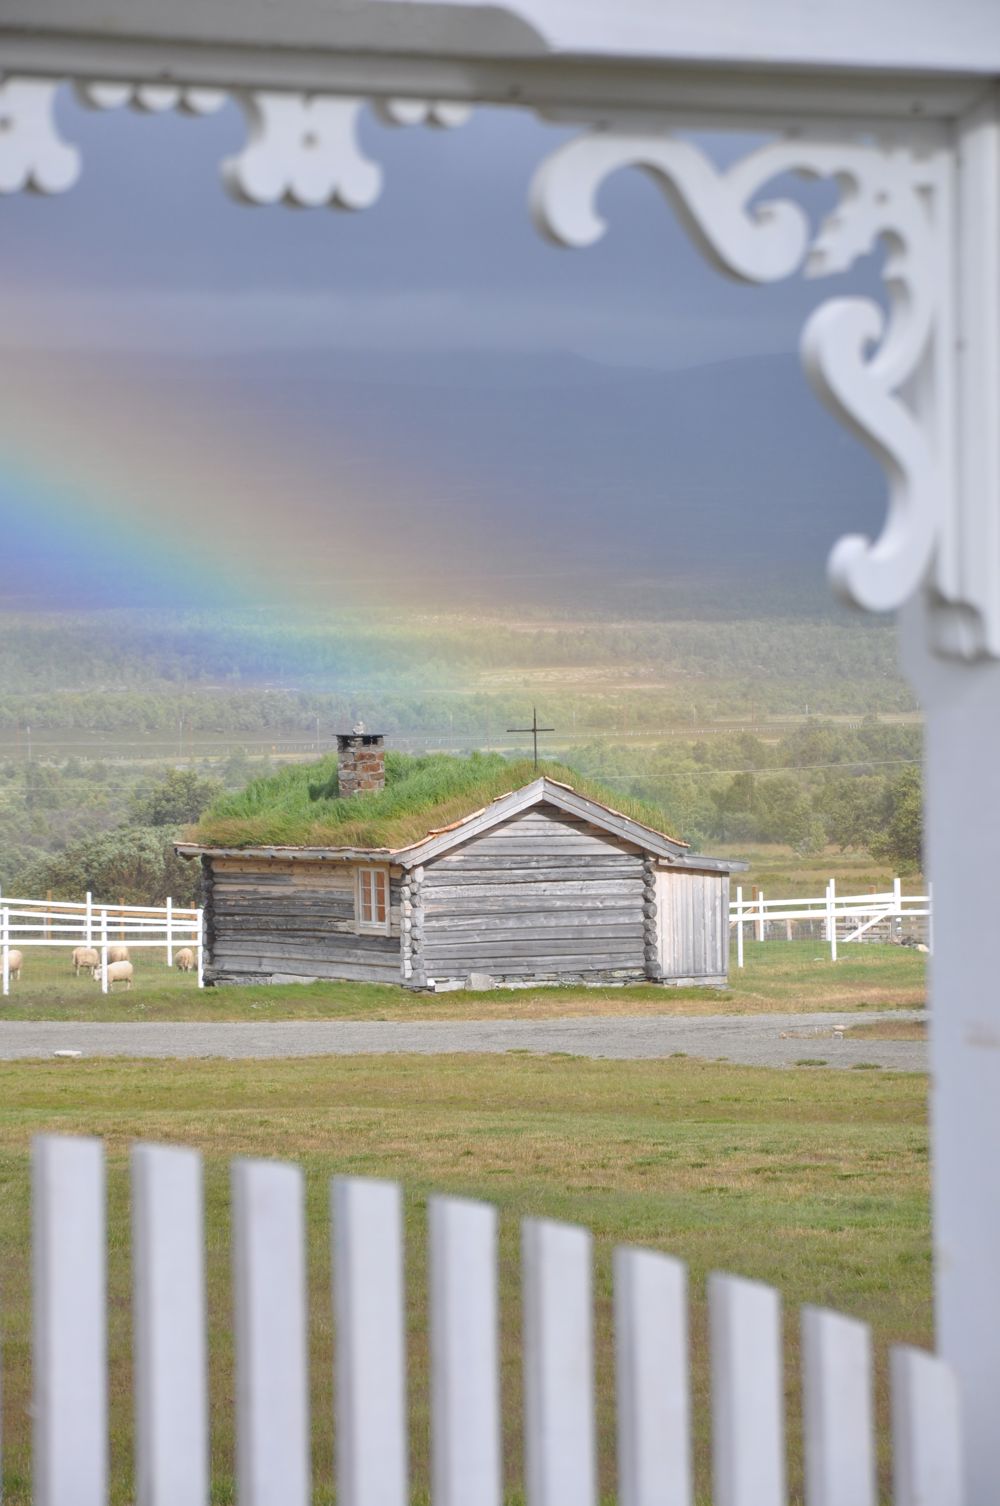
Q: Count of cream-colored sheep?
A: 5